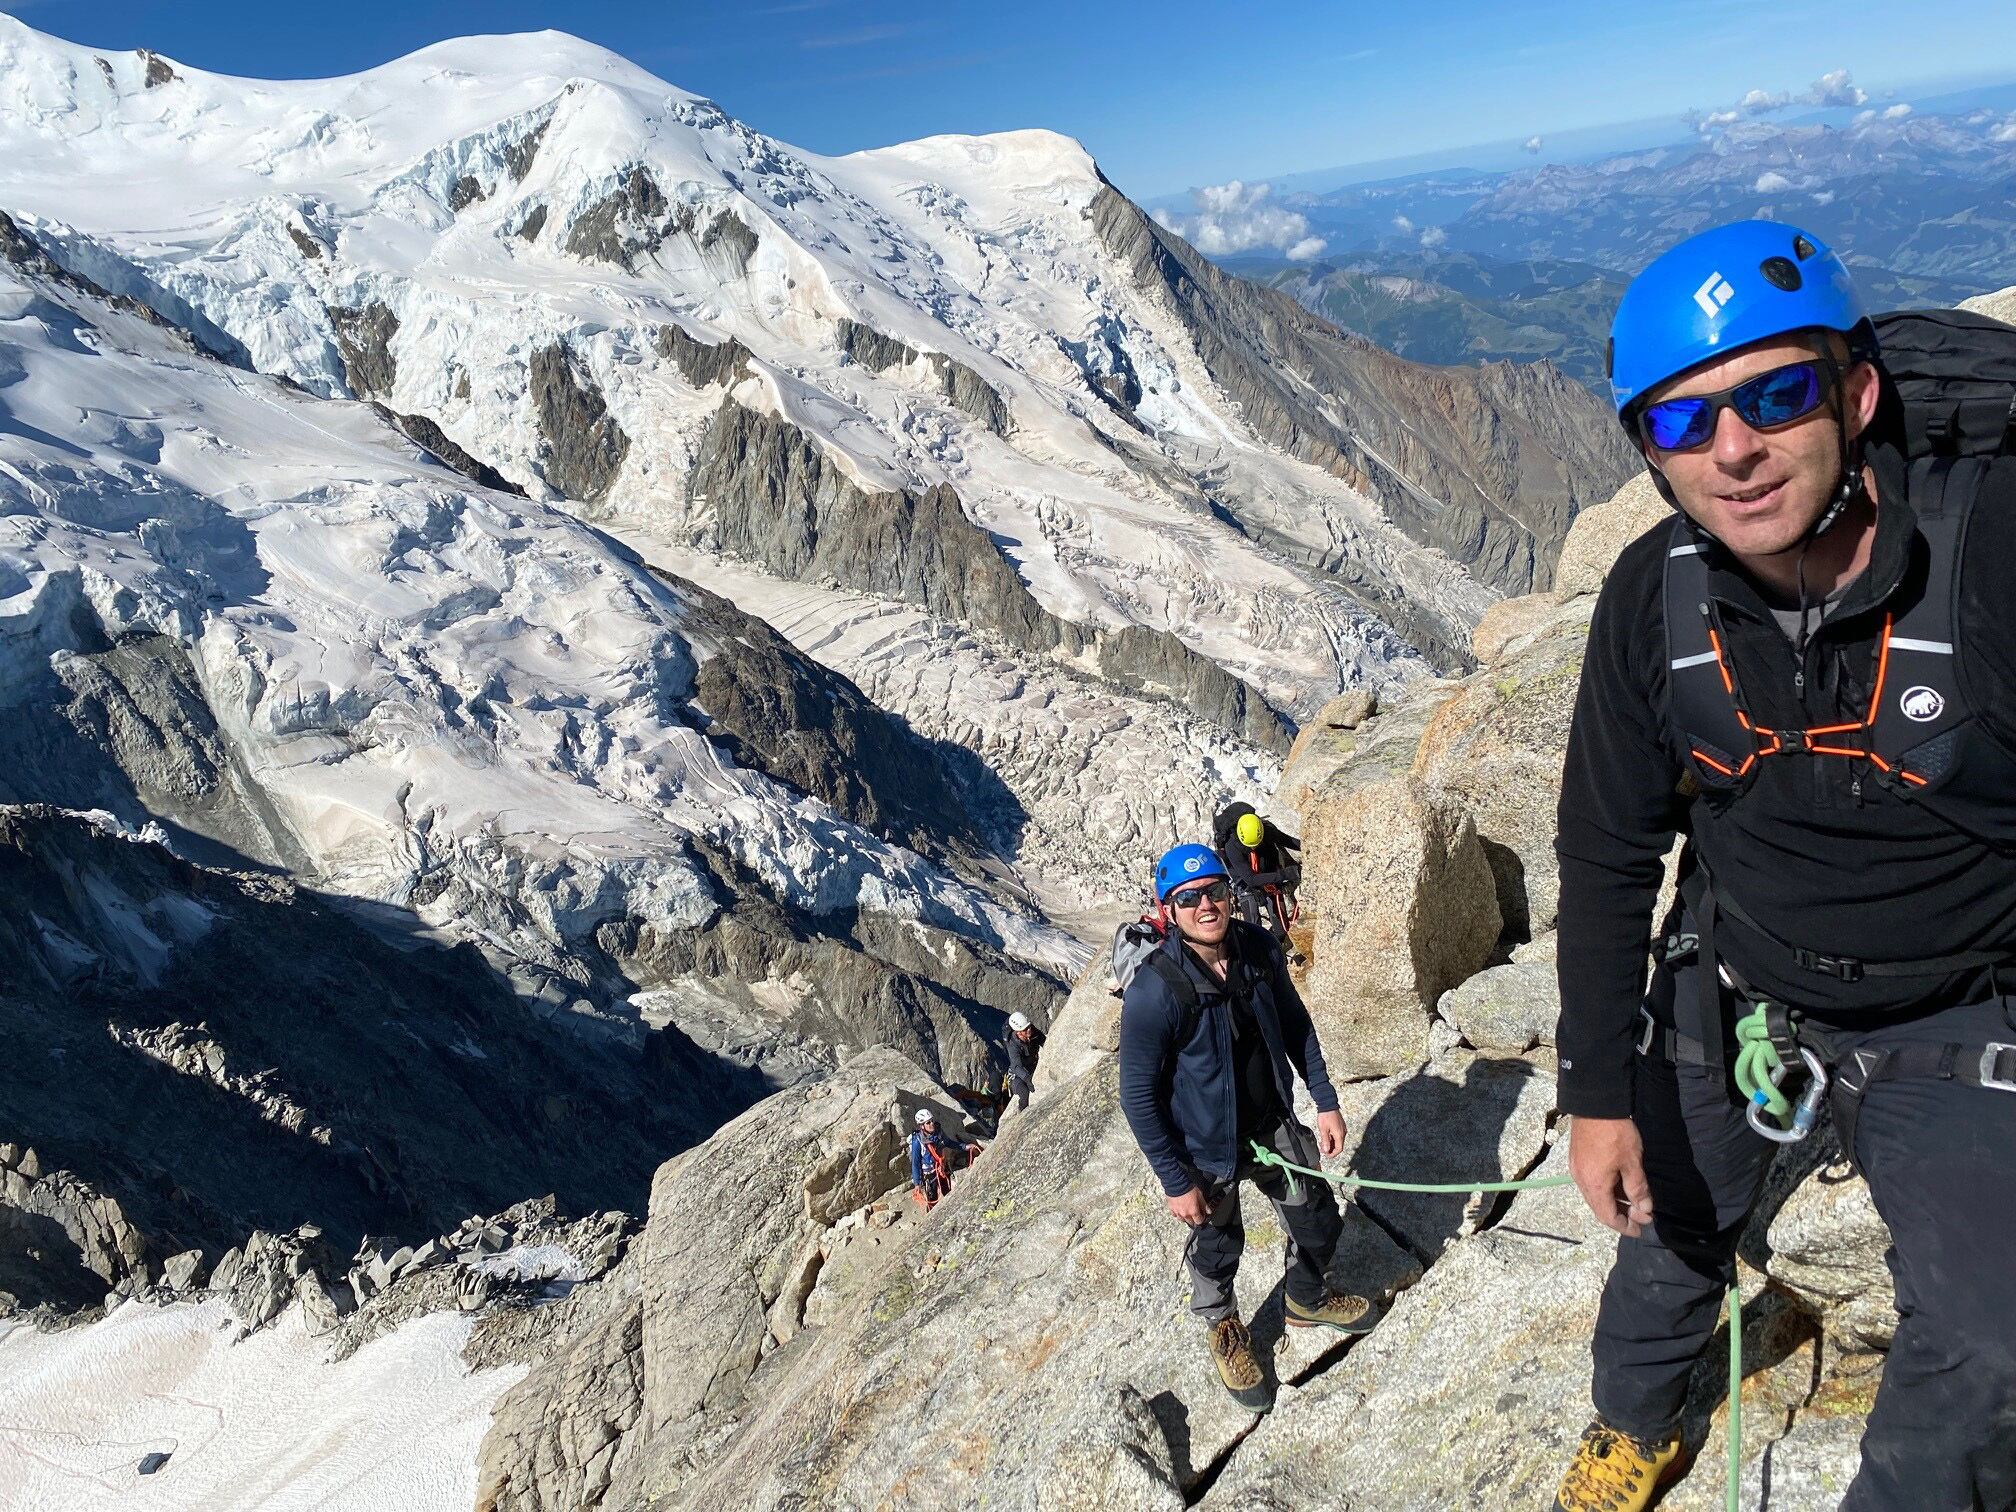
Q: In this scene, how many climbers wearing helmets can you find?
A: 5